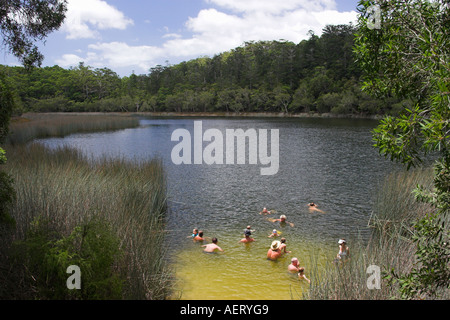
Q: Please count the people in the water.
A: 14